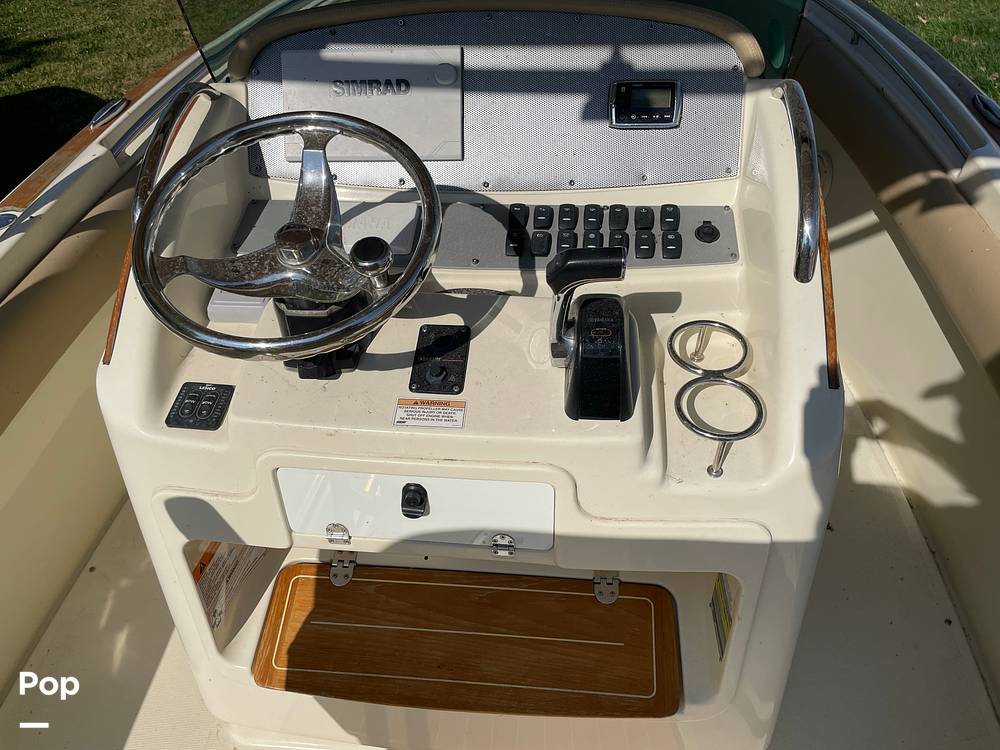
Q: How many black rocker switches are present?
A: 14